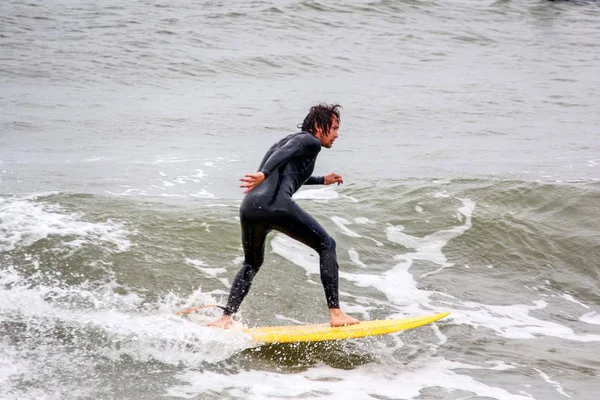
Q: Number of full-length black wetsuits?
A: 1